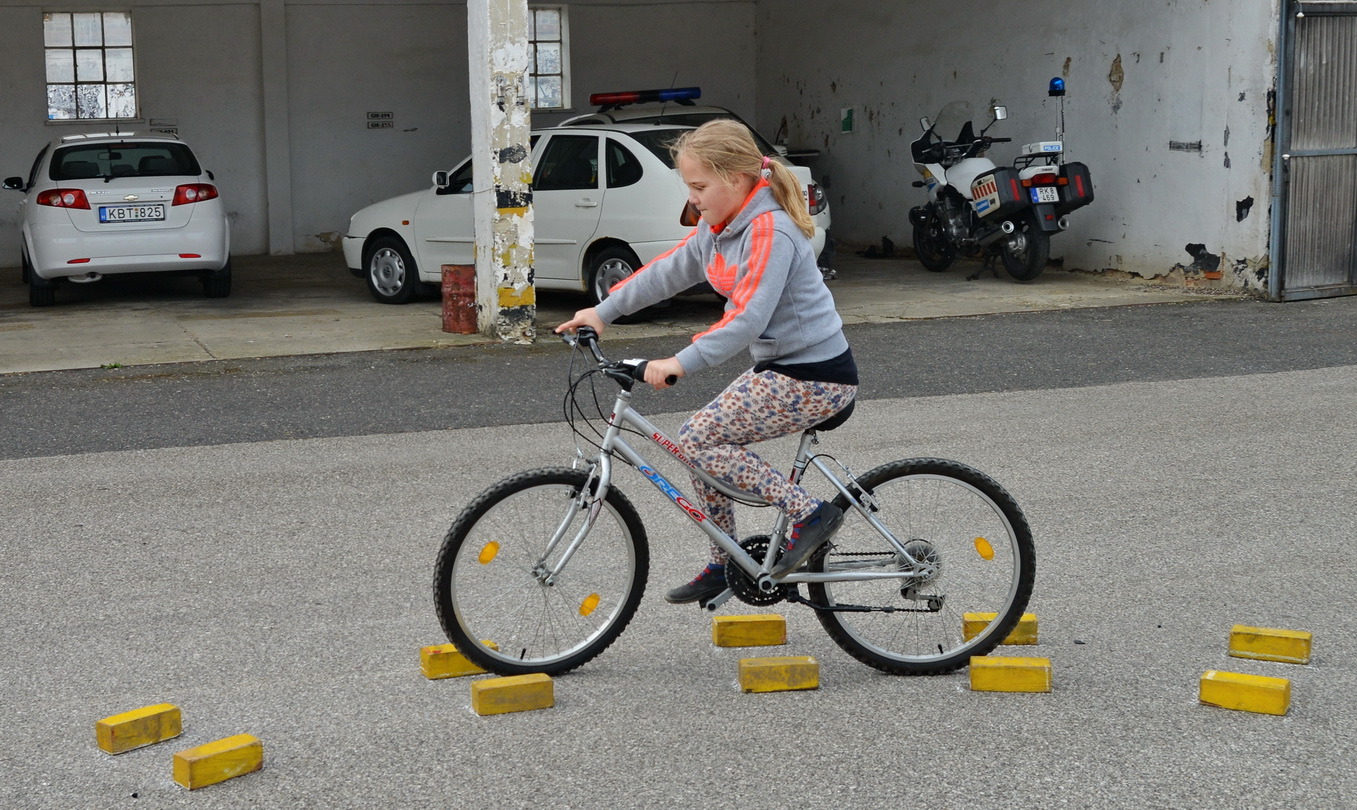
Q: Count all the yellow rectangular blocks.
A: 10